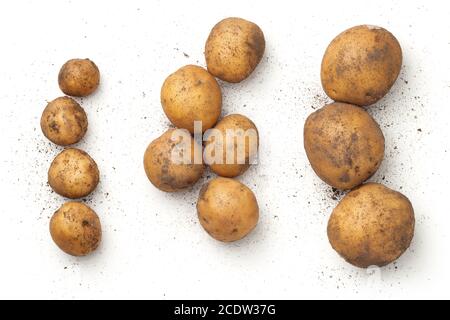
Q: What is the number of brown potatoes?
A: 12